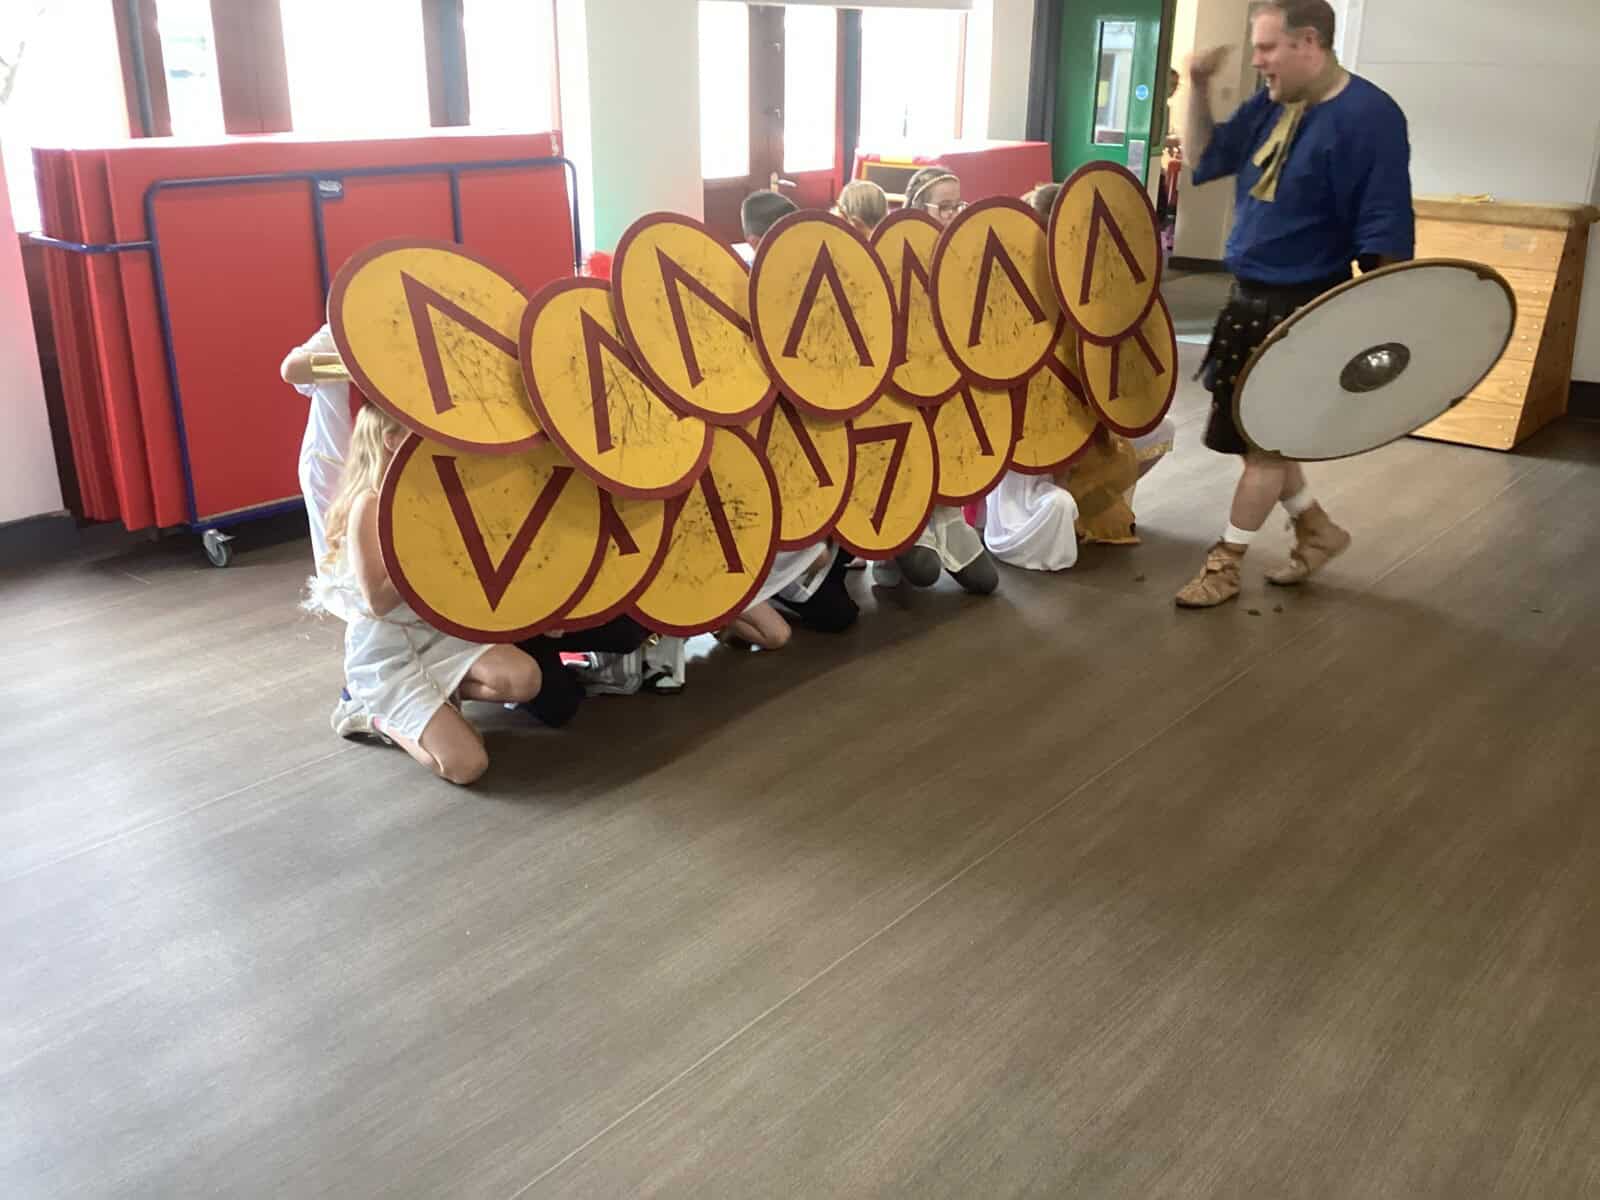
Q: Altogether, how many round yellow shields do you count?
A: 15